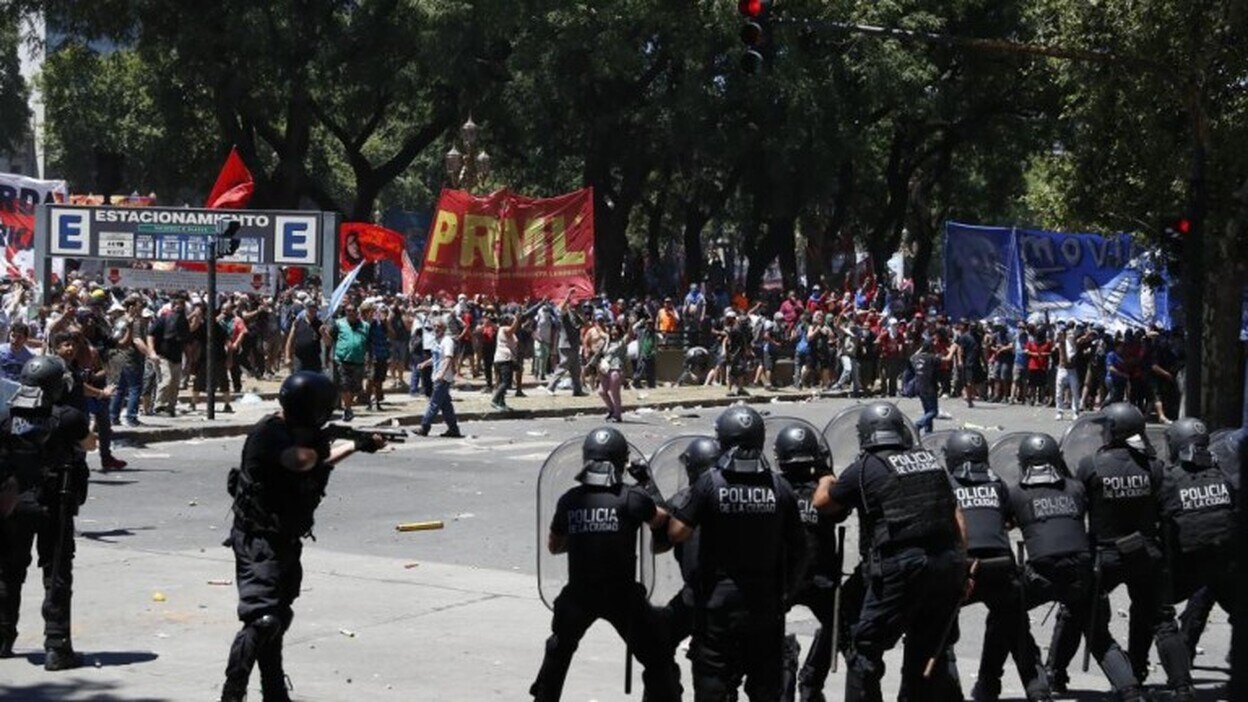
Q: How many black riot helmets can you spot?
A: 11